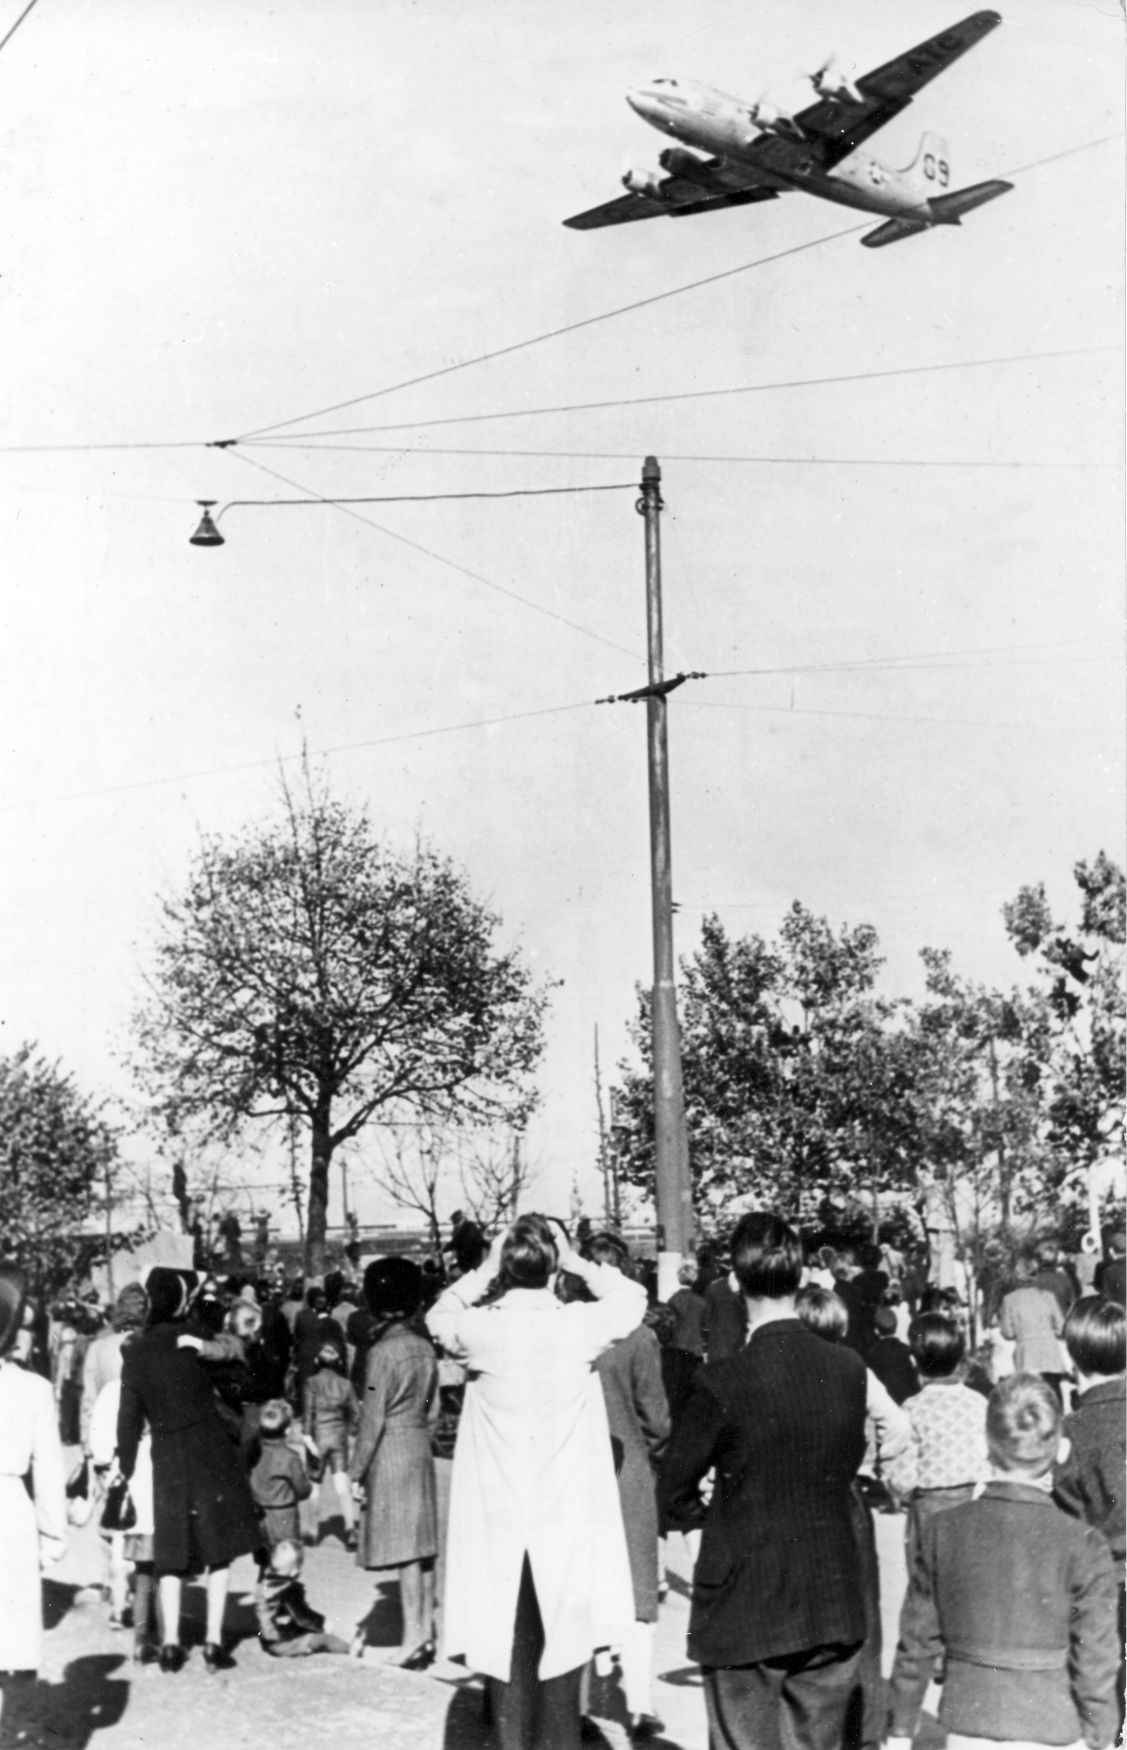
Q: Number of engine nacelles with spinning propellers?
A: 4